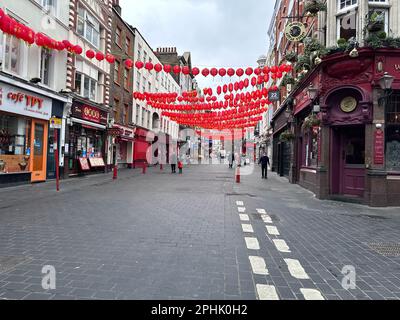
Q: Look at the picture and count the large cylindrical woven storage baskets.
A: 0